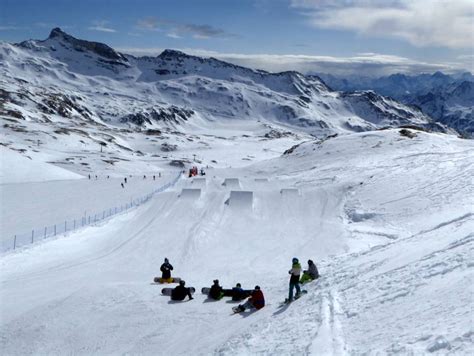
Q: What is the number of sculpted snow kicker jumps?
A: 6